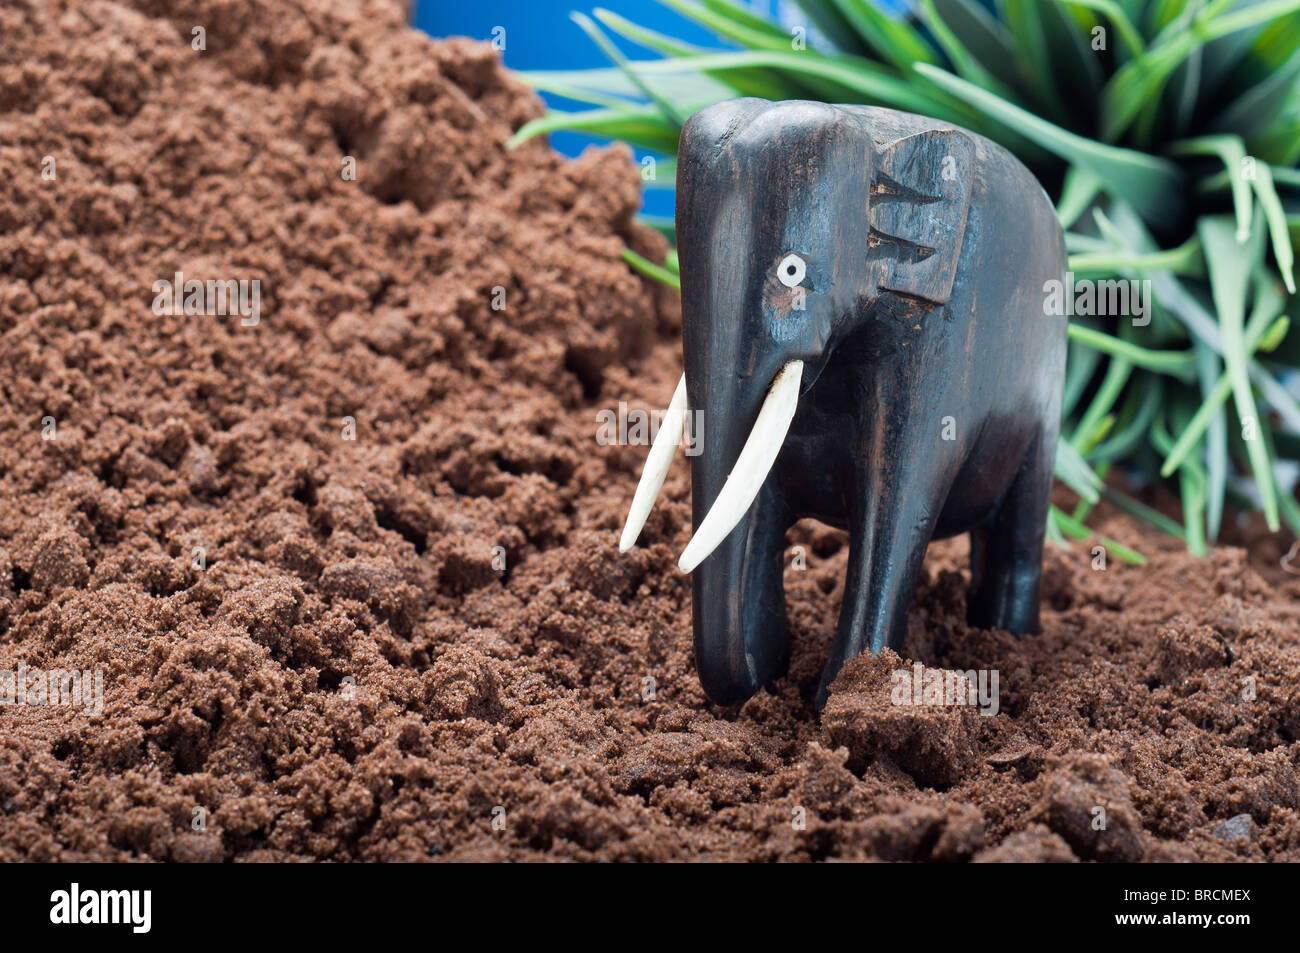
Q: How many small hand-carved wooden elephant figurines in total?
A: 1